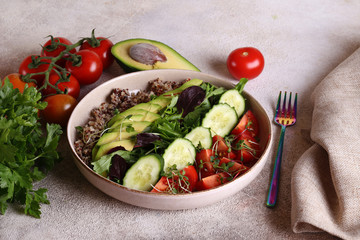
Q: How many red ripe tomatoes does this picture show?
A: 6